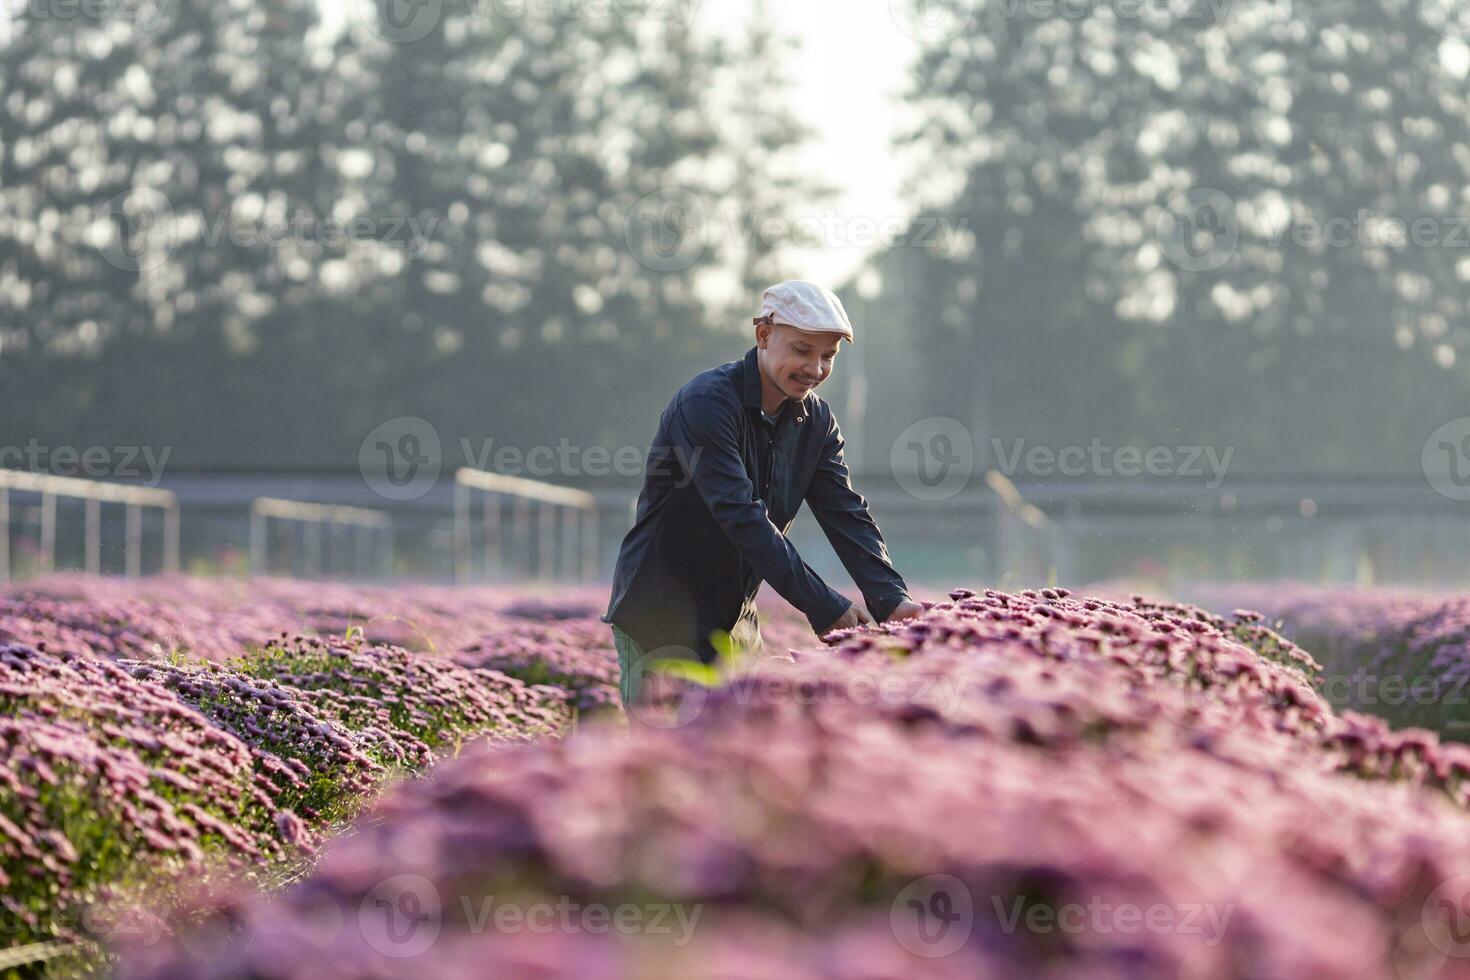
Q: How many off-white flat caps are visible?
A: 1